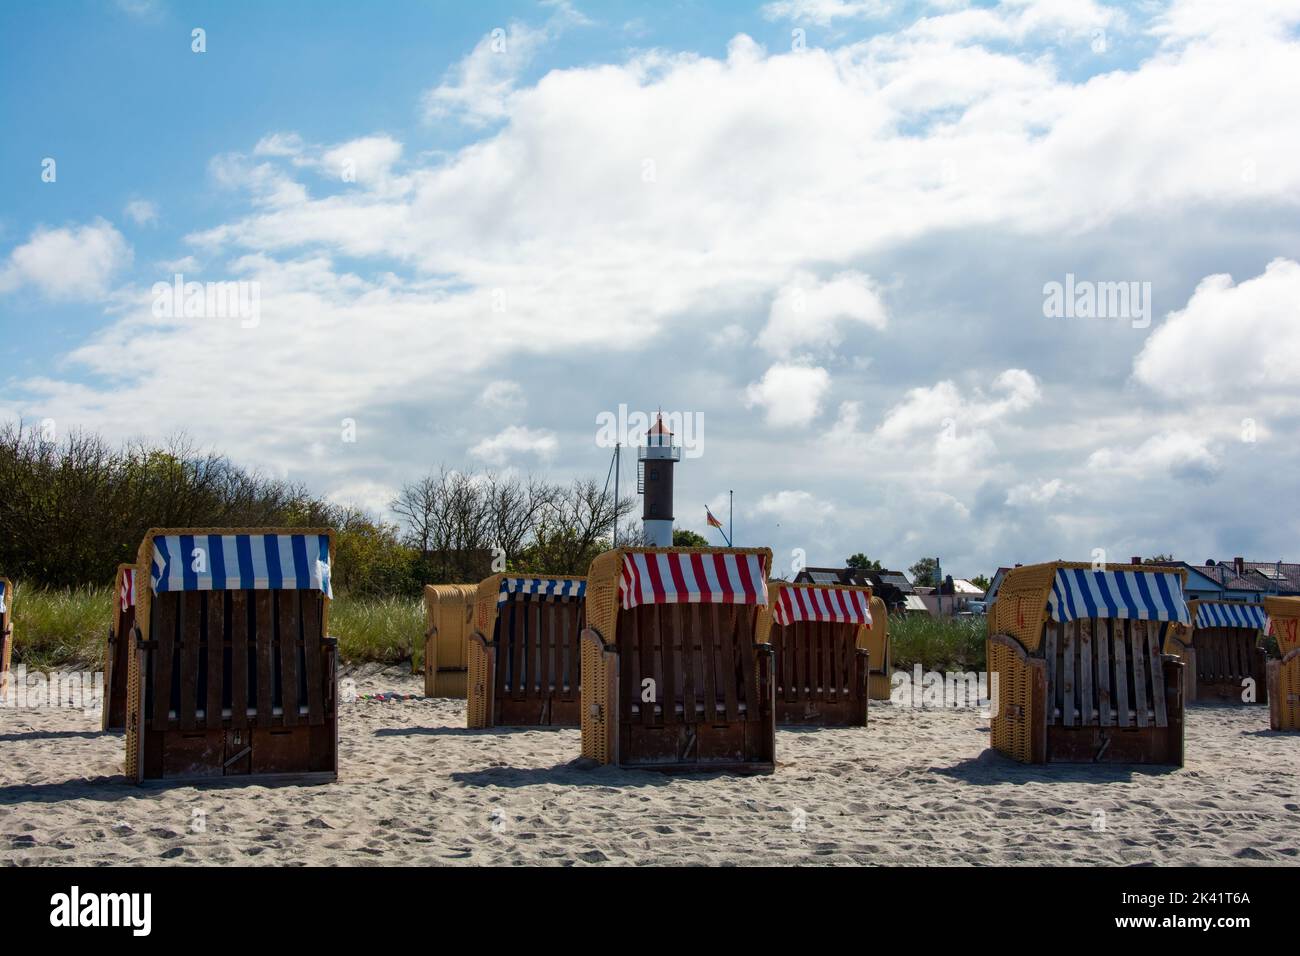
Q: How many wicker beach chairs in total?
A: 11